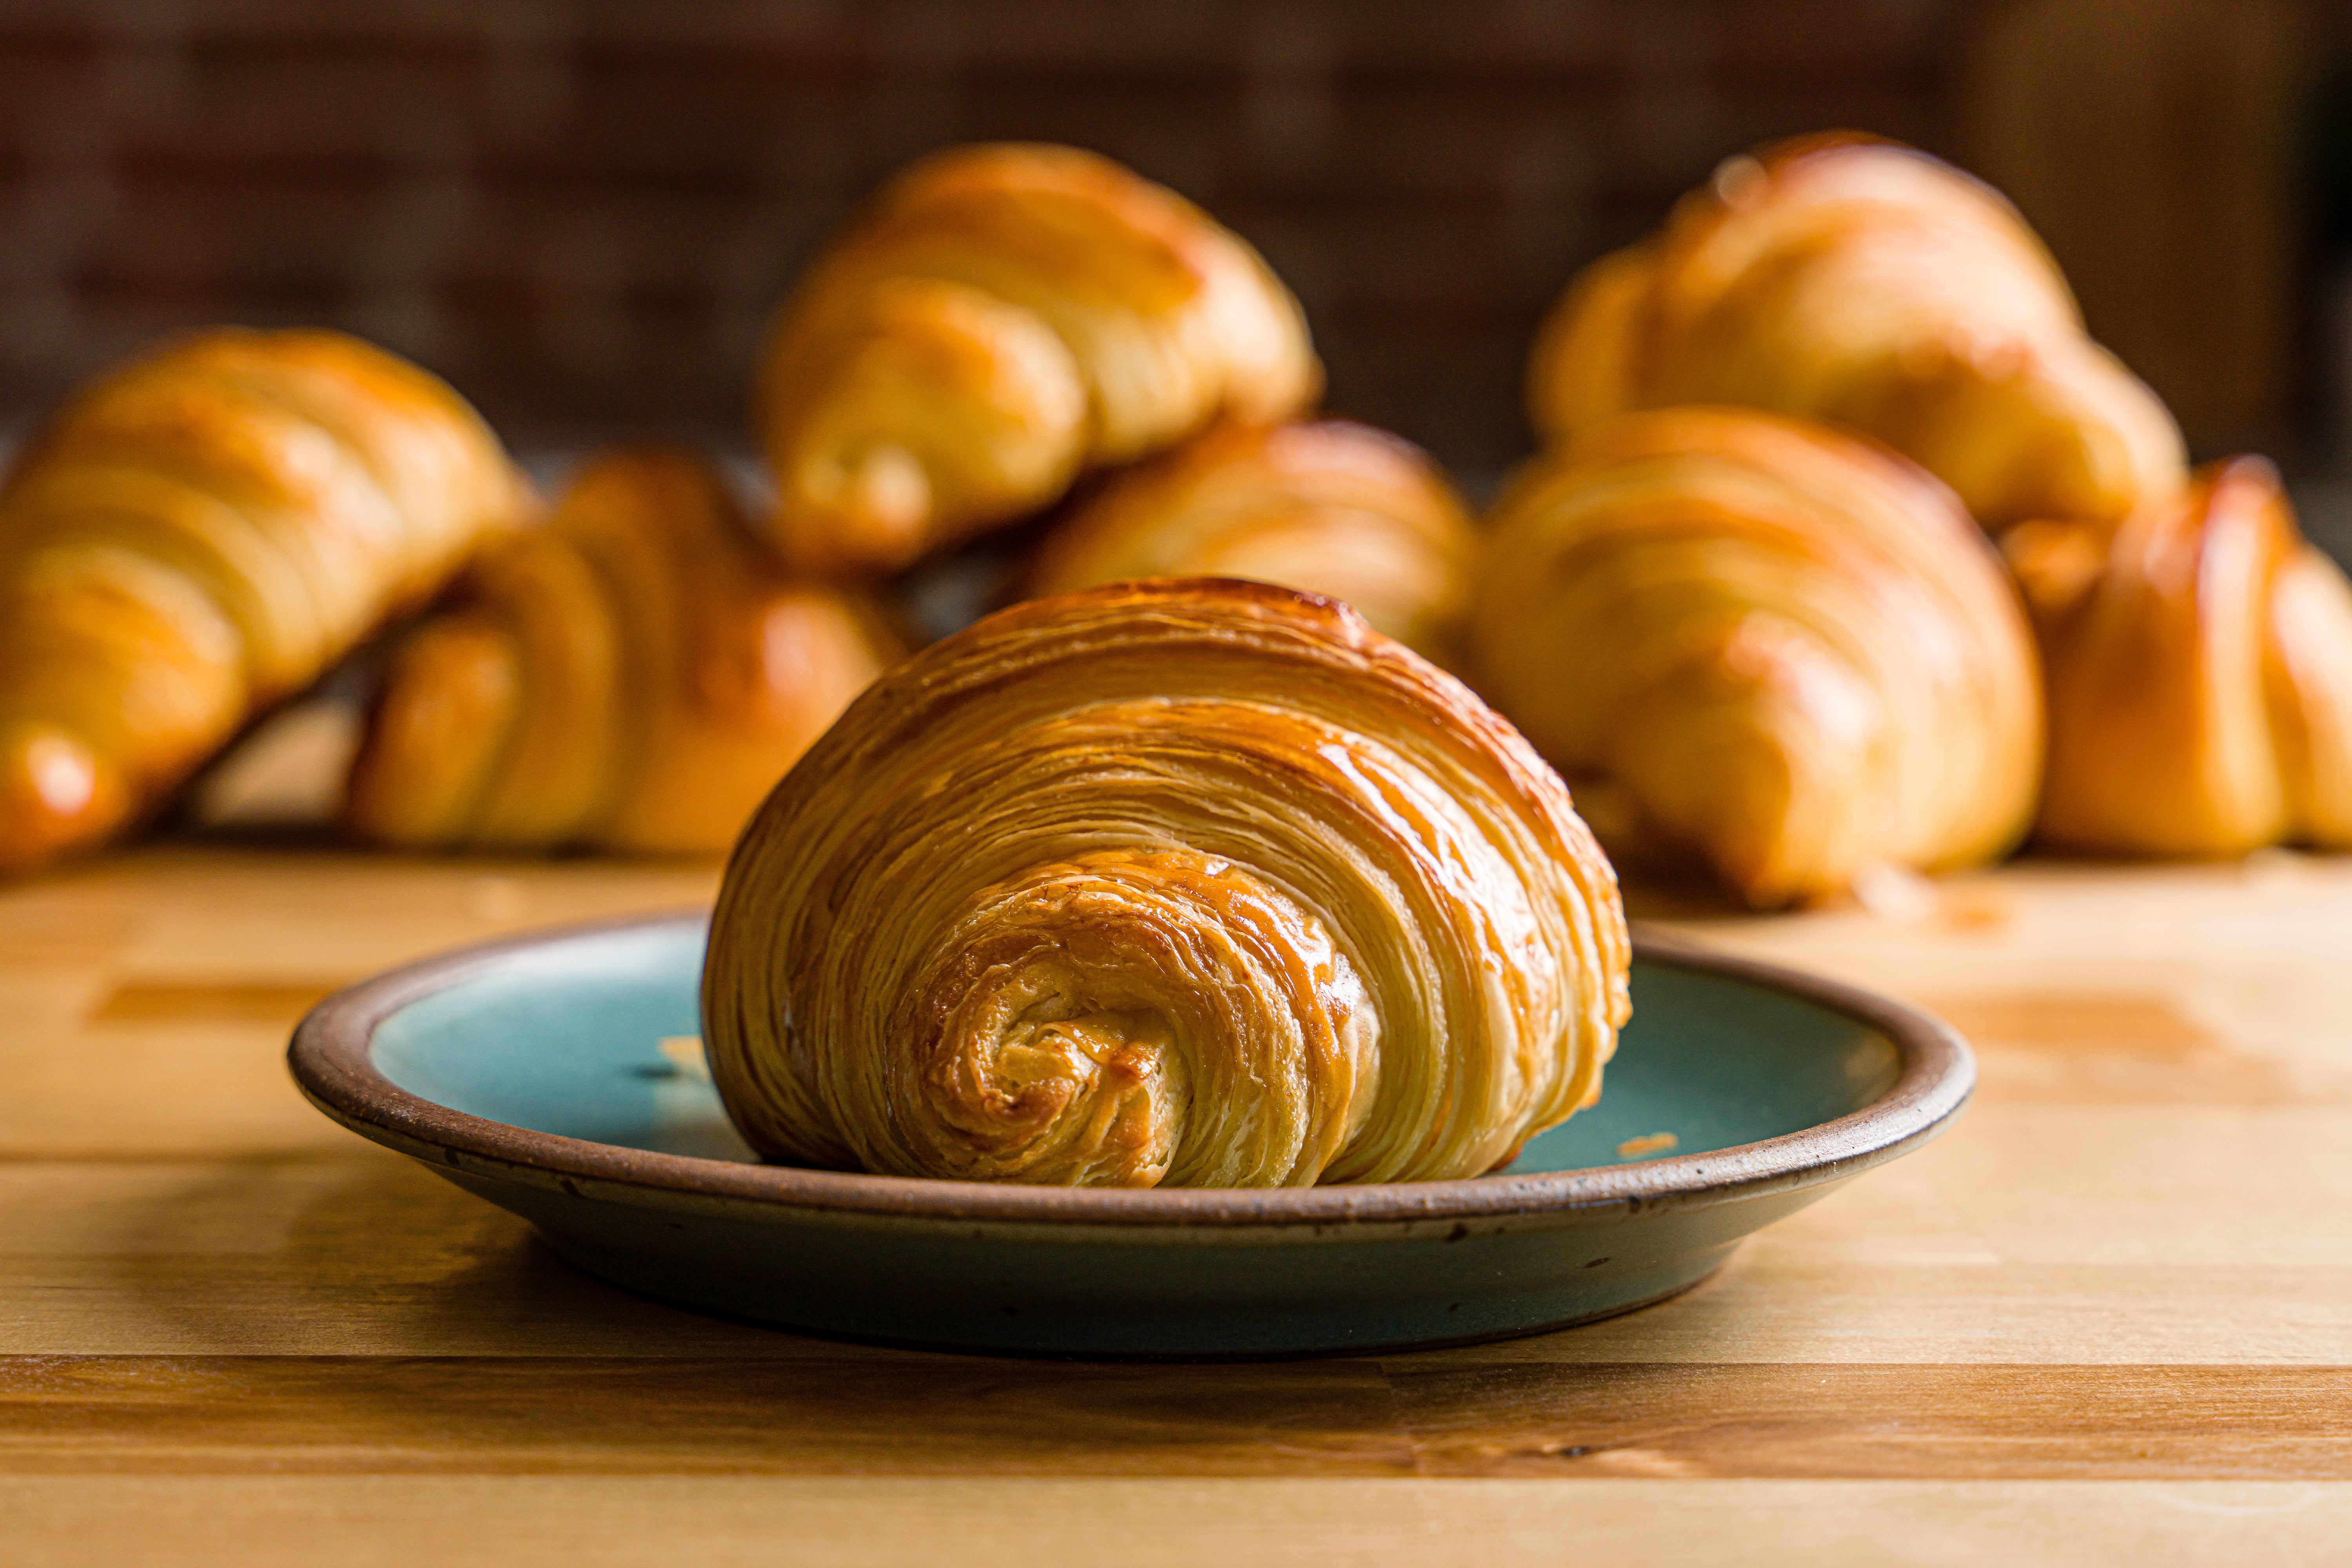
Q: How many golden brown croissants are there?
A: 8